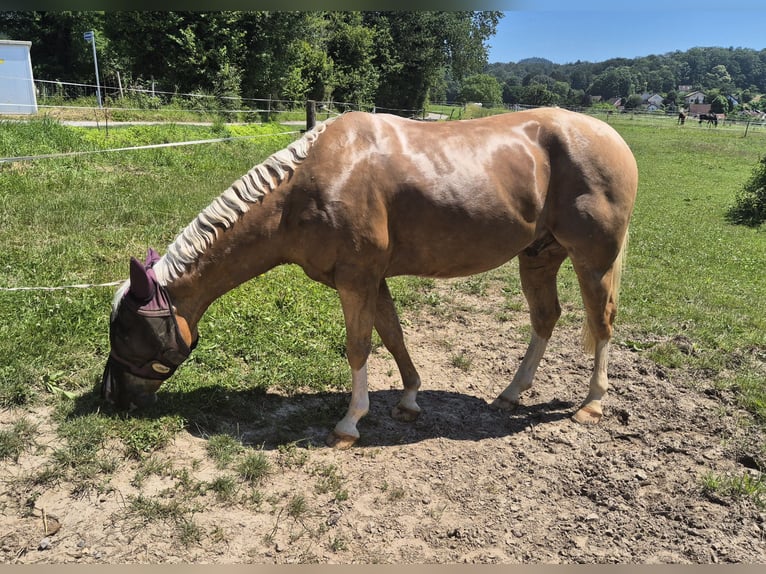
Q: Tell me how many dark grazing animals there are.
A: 2